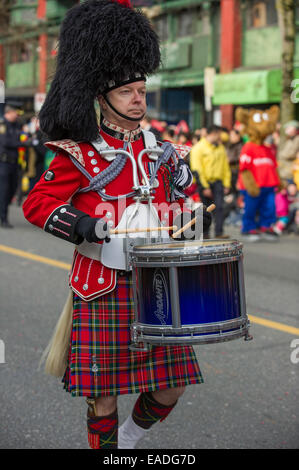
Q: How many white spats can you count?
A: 1